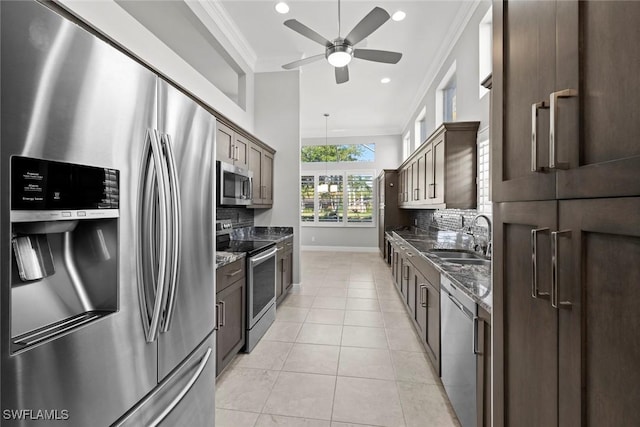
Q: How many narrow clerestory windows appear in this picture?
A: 4